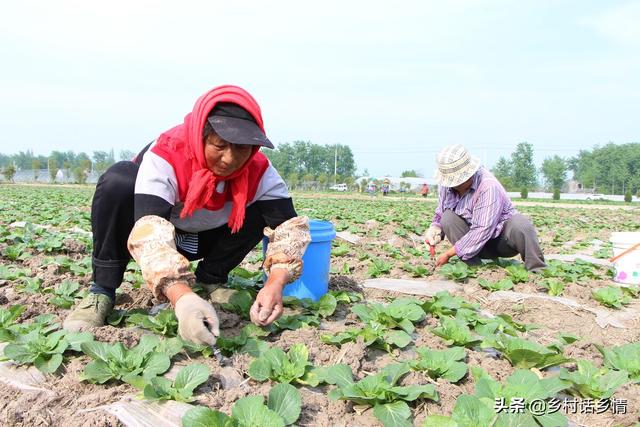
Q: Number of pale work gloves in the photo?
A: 2